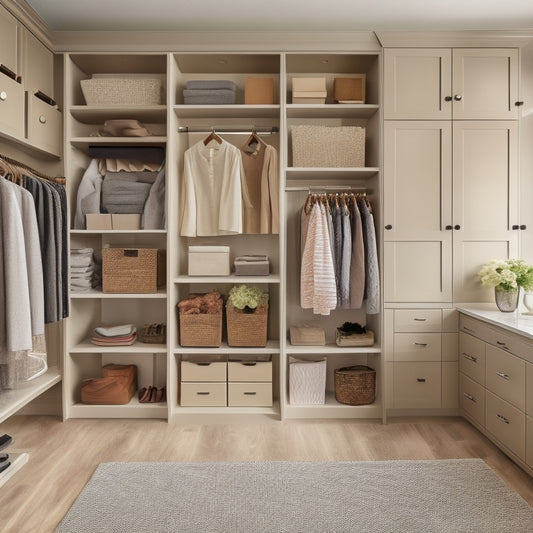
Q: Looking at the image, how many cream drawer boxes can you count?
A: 4